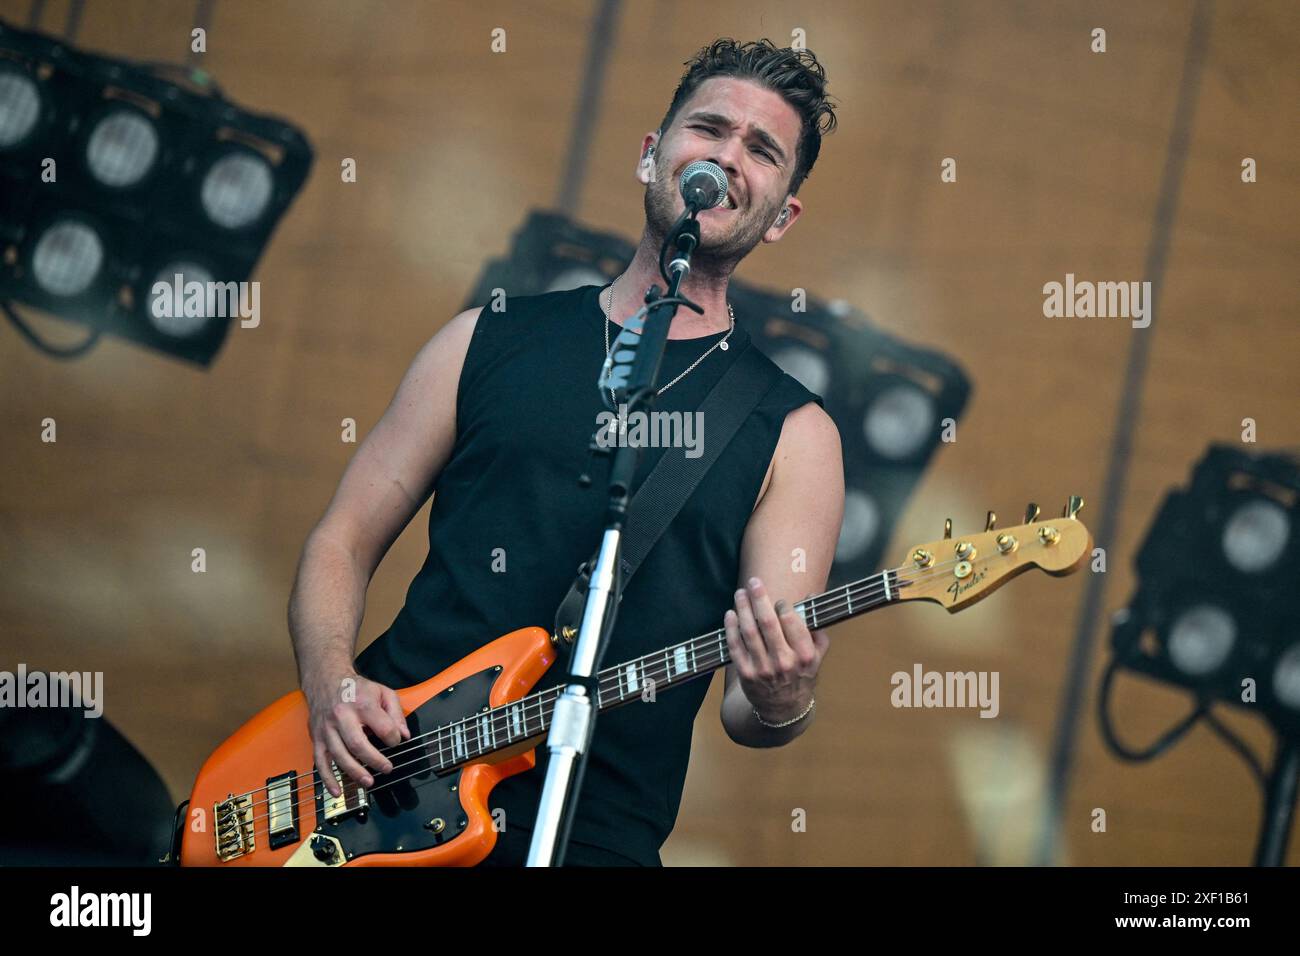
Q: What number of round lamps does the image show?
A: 12